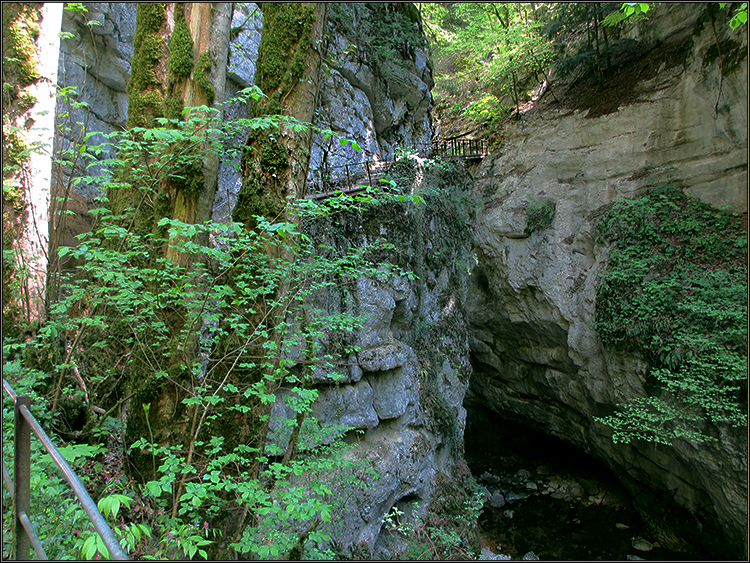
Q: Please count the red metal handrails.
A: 0